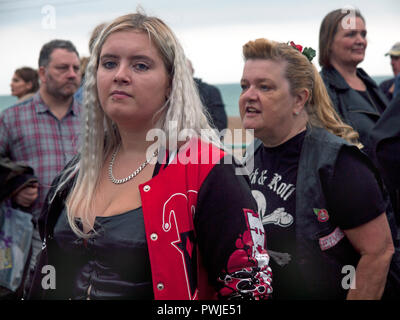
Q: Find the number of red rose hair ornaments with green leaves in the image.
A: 1